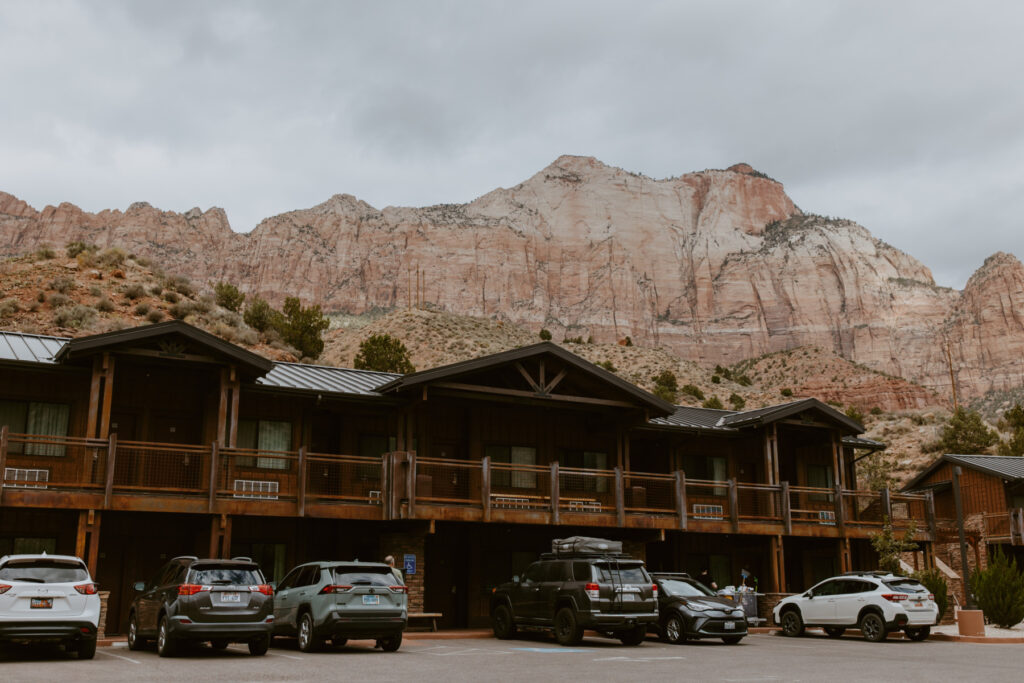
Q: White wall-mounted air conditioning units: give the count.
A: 7